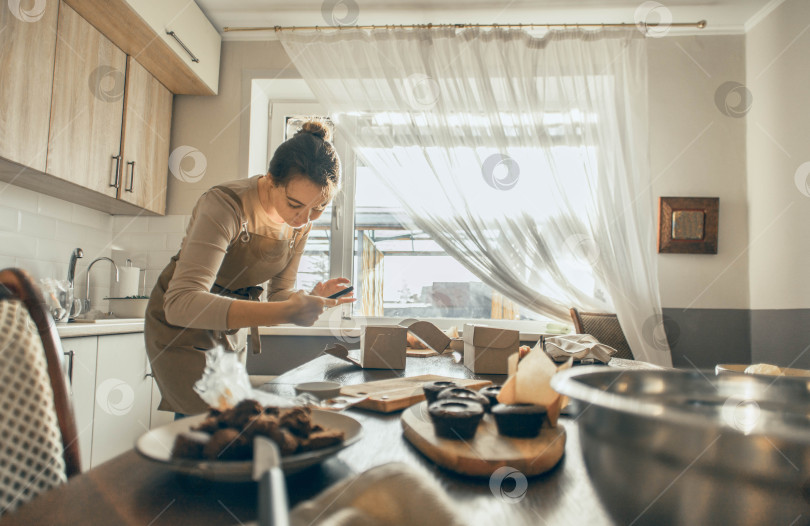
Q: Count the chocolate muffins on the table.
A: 5